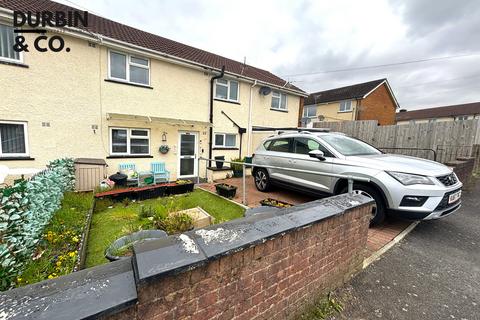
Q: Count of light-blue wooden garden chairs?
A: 2